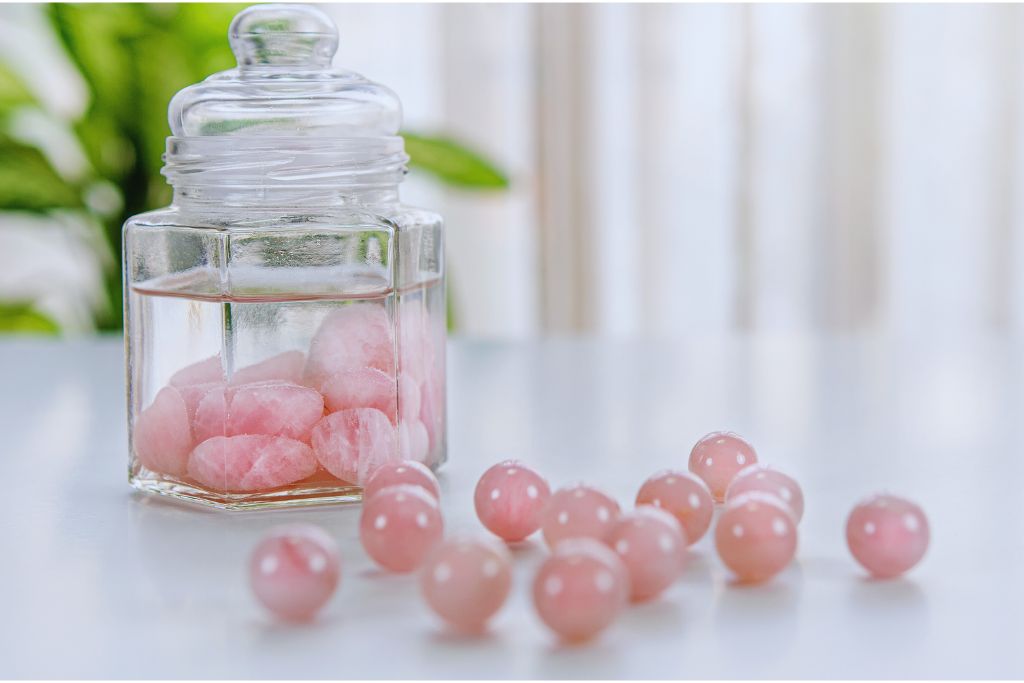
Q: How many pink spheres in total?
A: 13